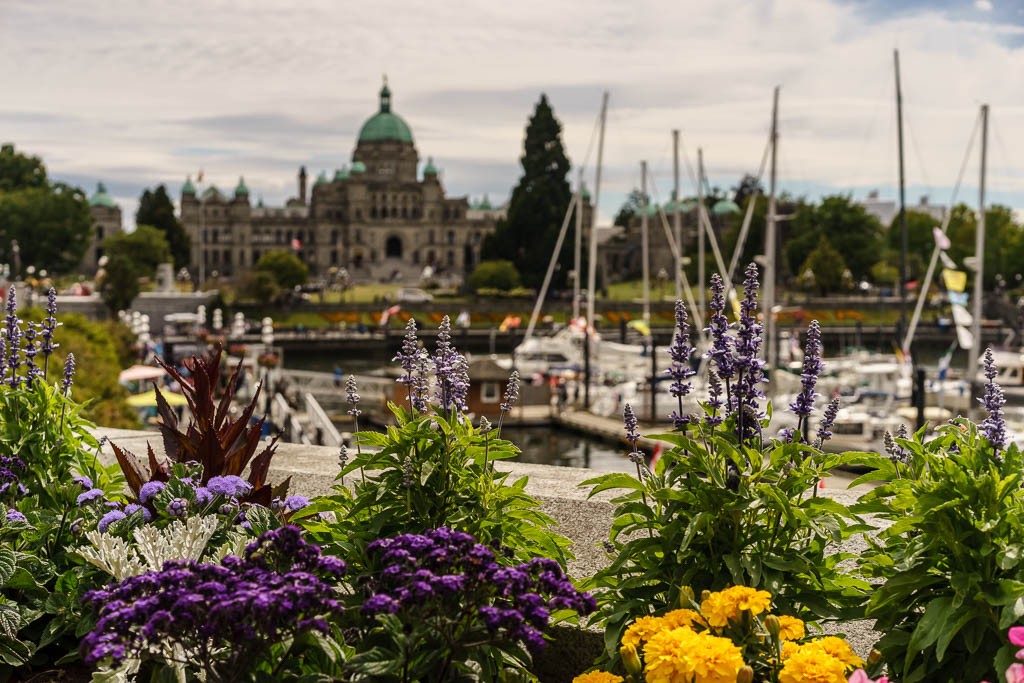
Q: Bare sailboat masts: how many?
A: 8